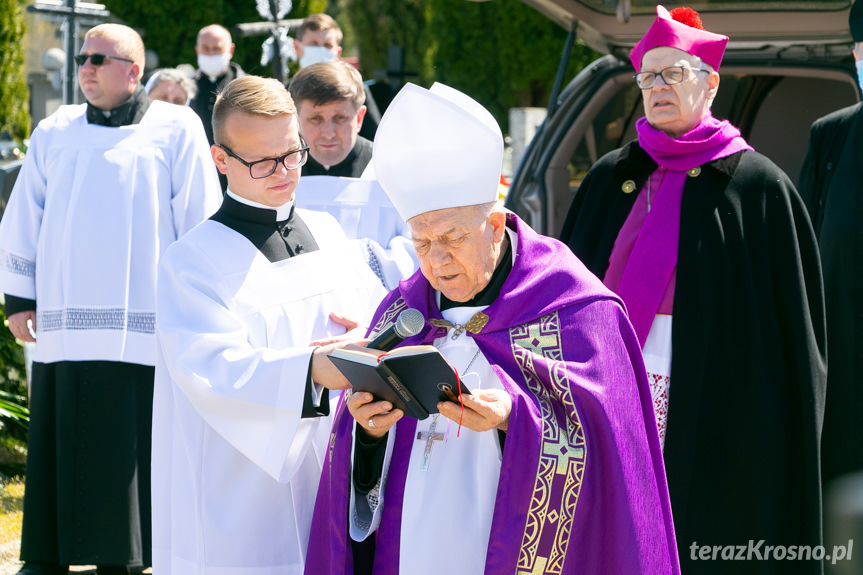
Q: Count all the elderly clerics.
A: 2